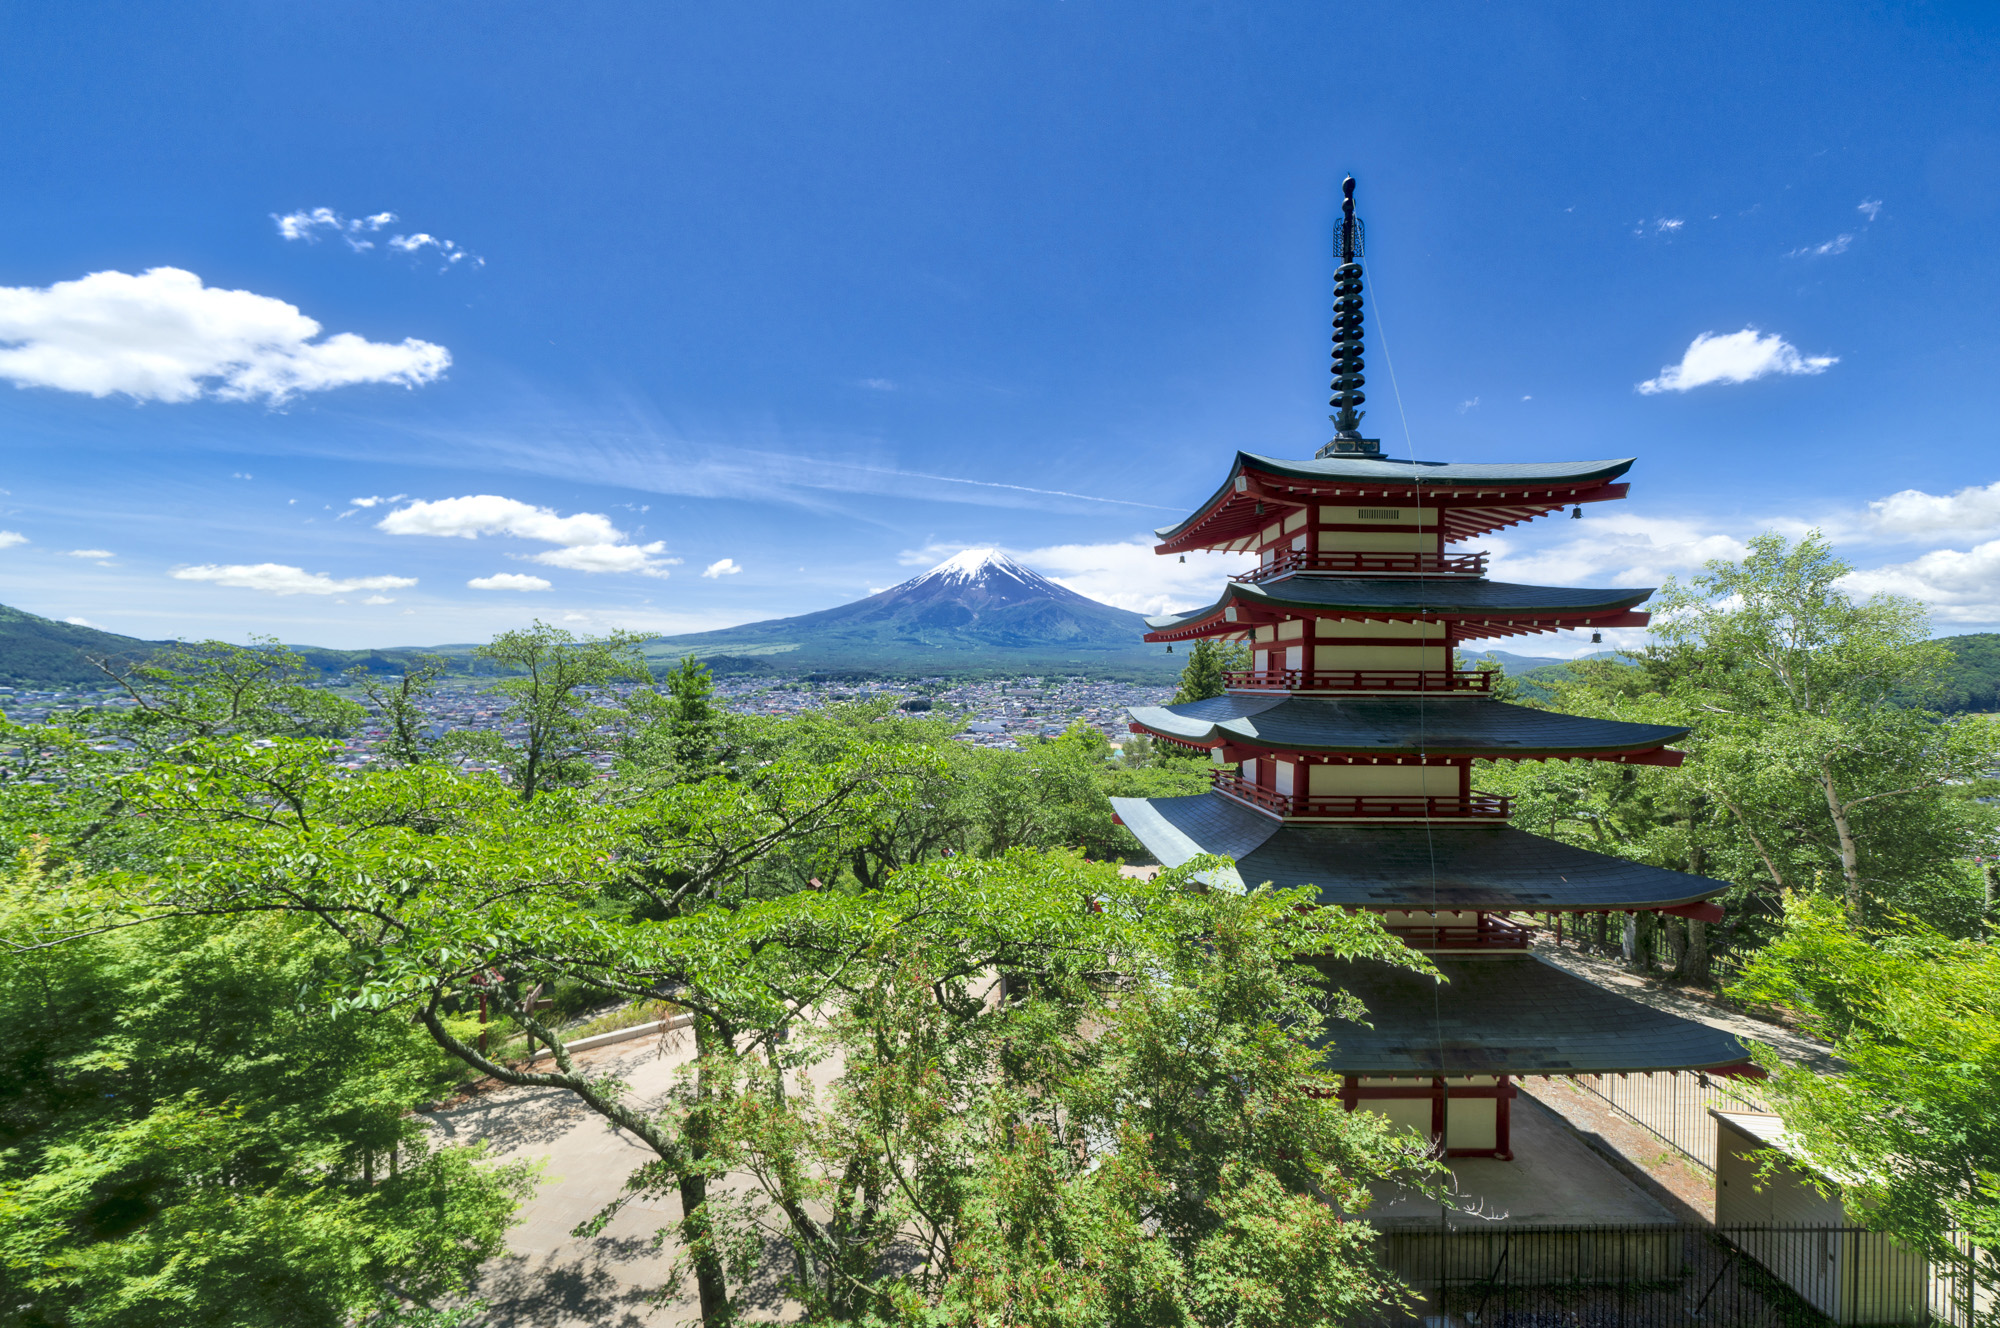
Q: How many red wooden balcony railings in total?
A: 4